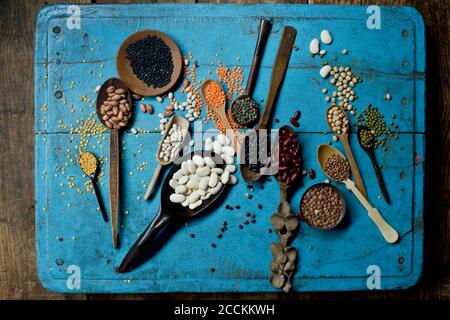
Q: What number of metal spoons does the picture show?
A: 0